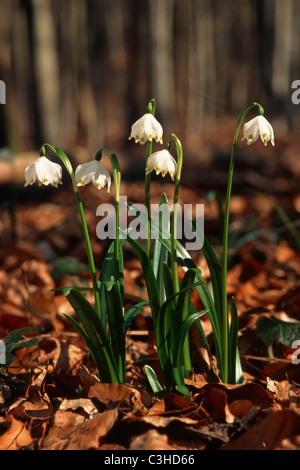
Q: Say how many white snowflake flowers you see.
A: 5